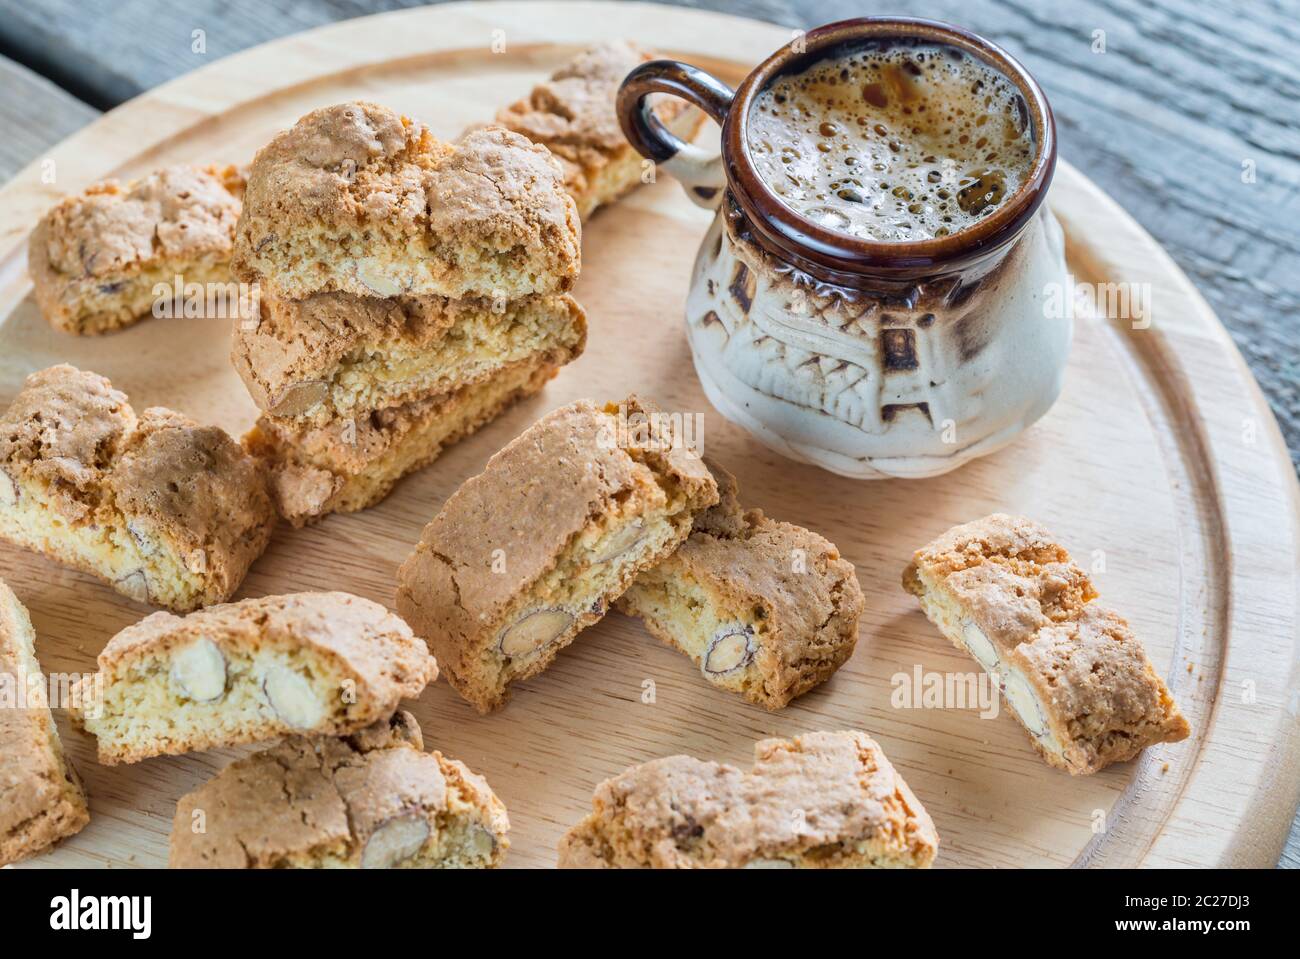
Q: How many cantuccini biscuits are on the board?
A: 13